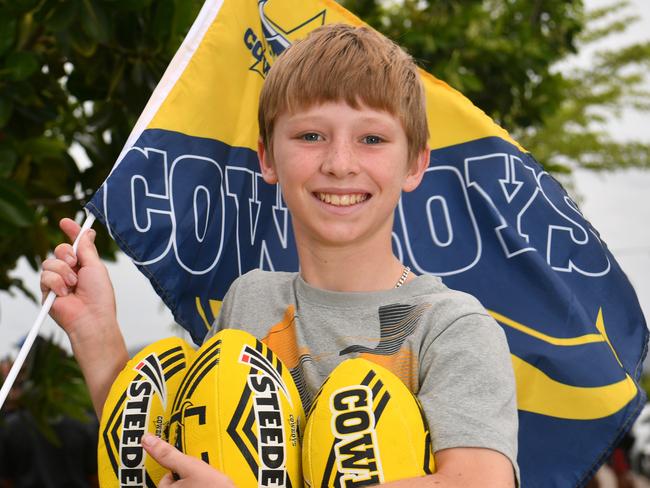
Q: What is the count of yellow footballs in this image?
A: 3